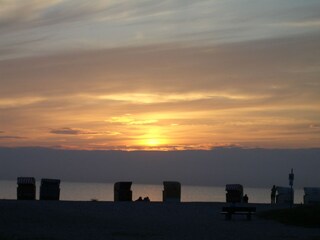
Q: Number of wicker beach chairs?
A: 7